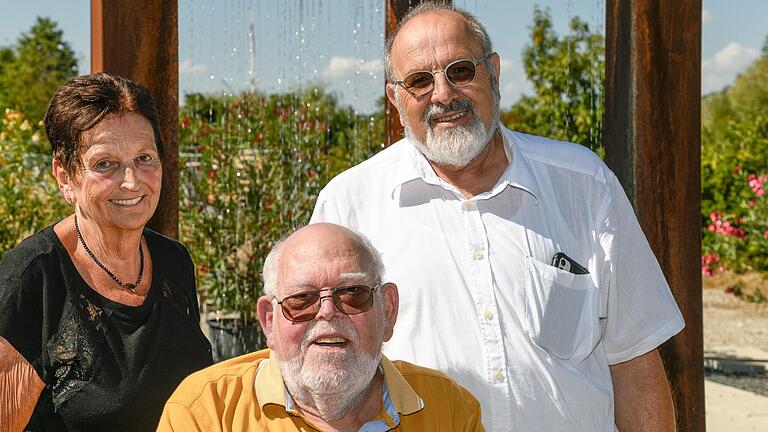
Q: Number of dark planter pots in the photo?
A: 1